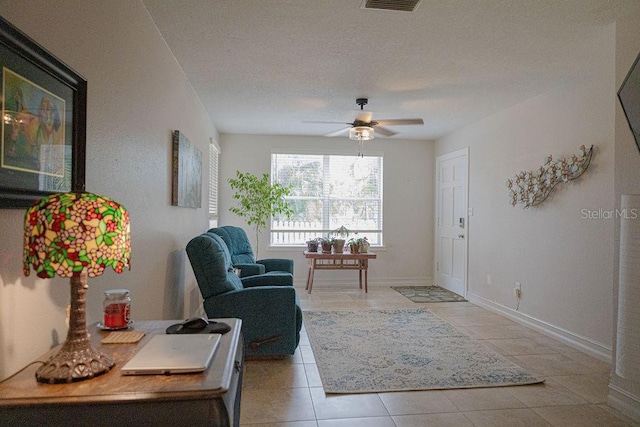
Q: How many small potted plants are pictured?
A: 5